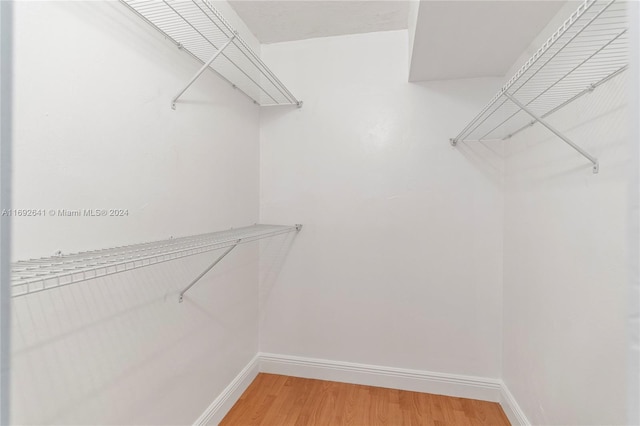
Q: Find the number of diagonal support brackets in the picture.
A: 3